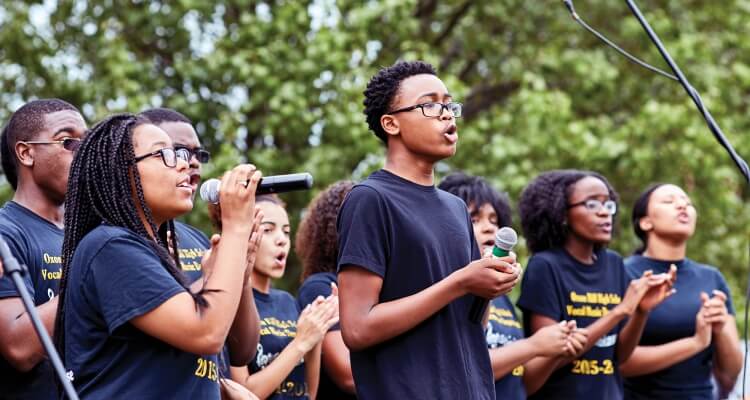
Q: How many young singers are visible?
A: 9